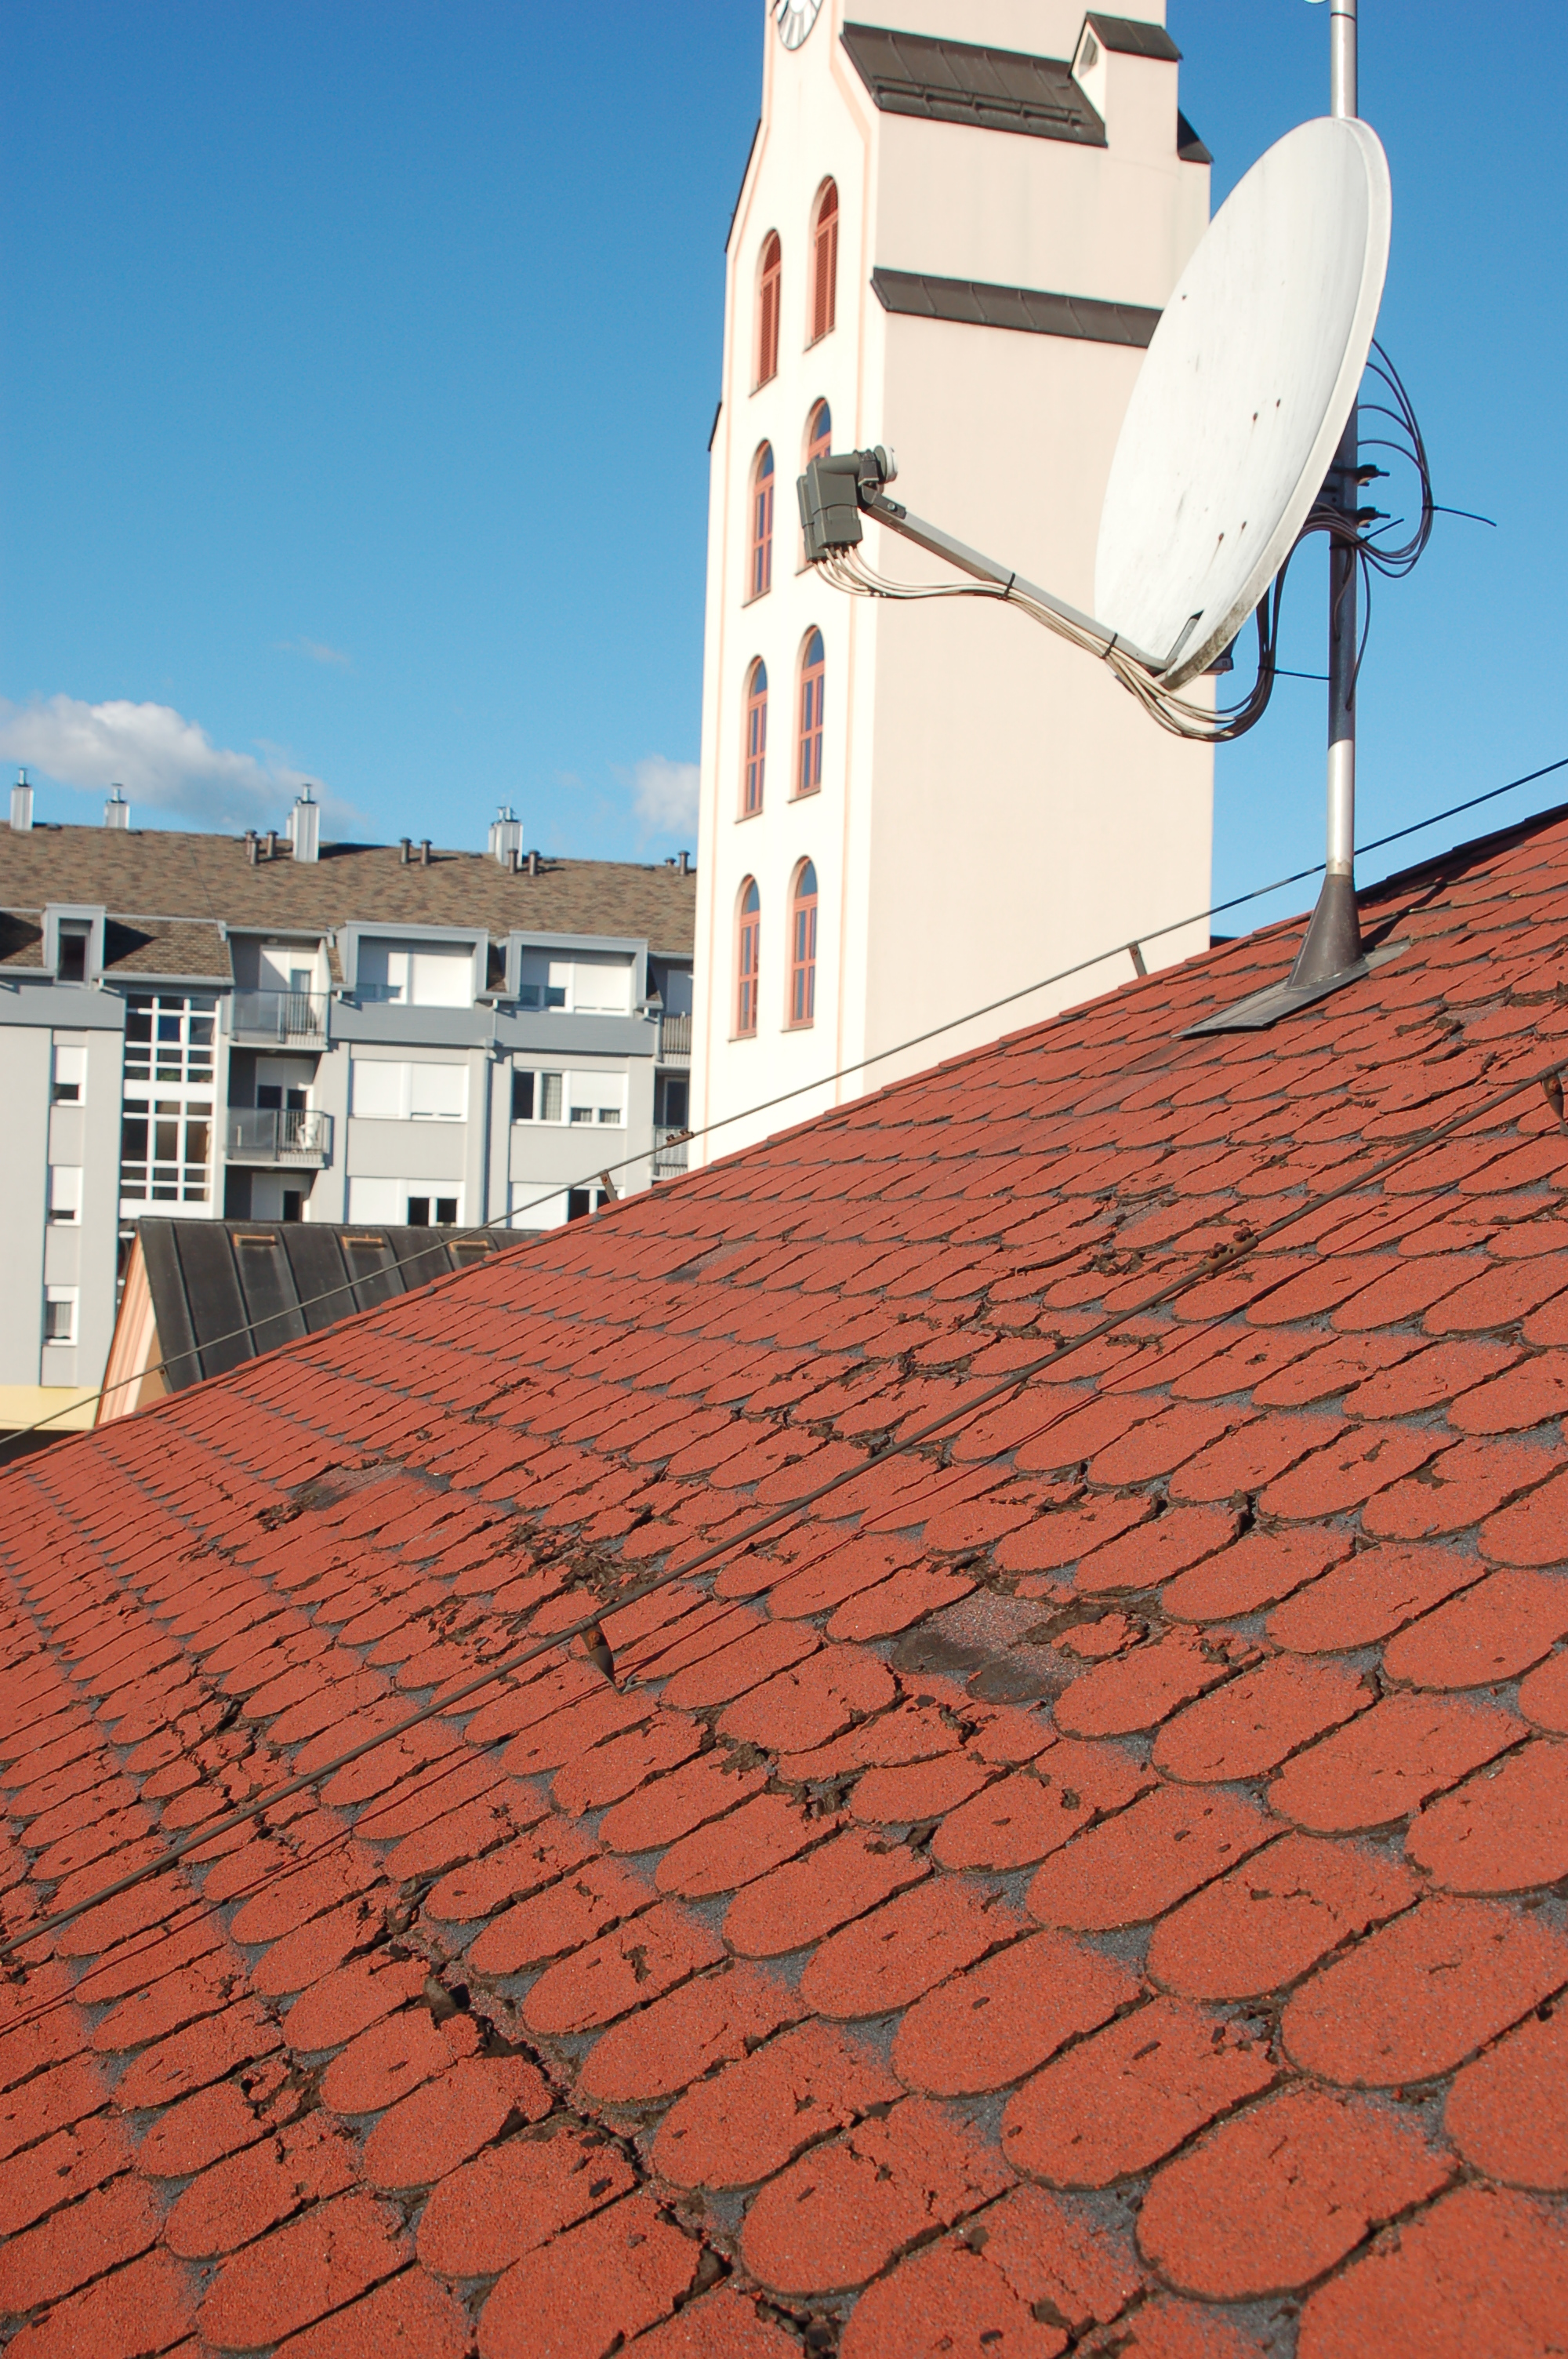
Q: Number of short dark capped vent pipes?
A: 9